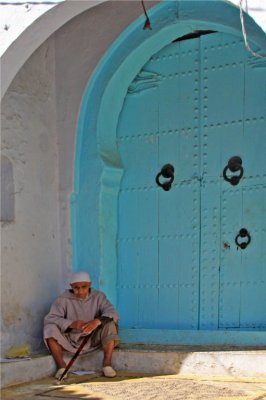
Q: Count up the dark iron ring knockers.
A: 3